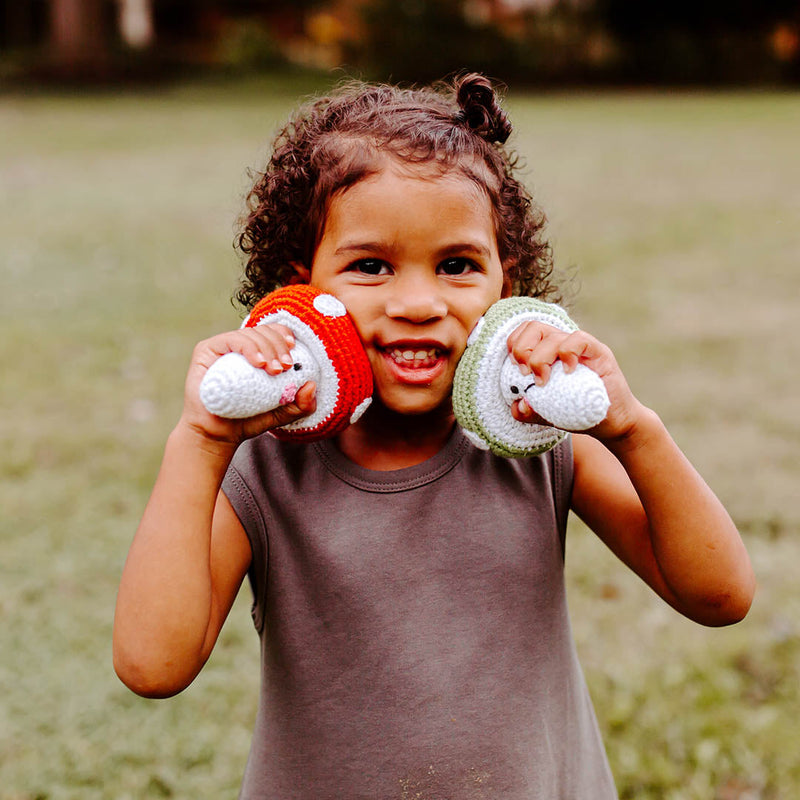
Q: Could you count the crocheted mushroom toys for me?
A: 2